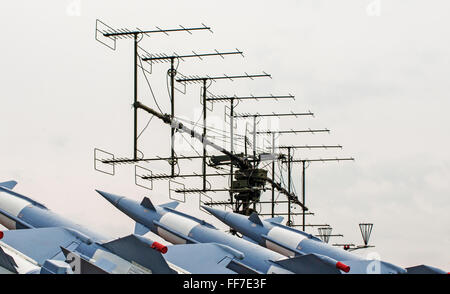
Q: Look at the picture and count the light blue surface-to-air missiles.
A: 3